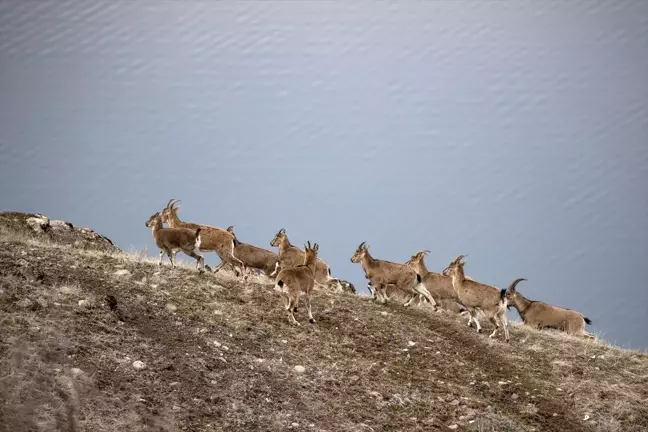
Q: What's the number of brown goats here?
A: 9